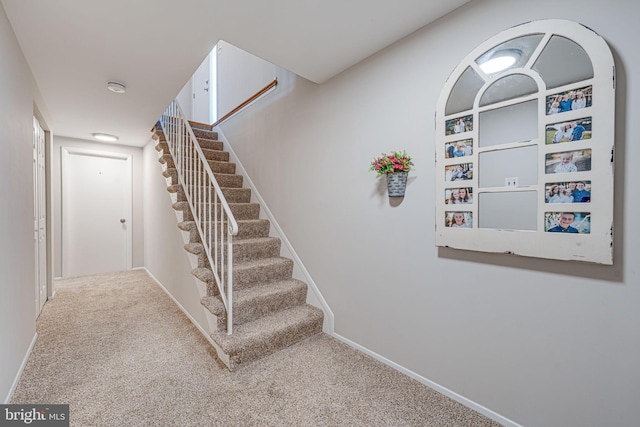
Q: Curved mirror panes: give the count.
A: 4